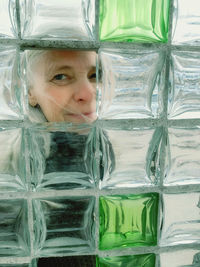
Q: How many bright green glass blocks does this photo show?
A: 3